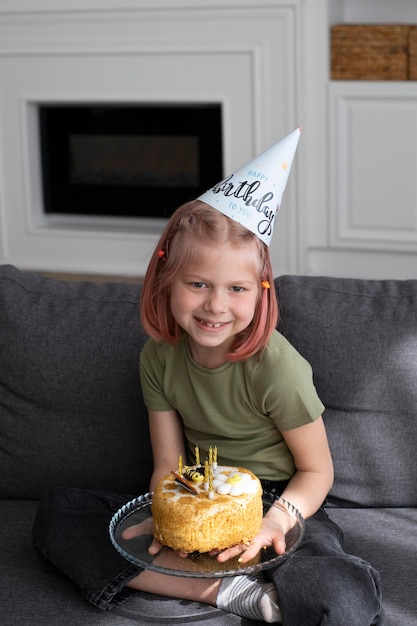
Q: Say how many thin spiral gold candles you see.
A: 6